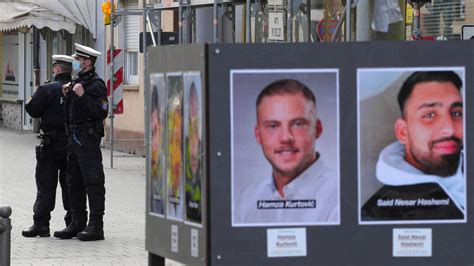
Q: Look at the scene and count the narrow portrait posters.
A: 3